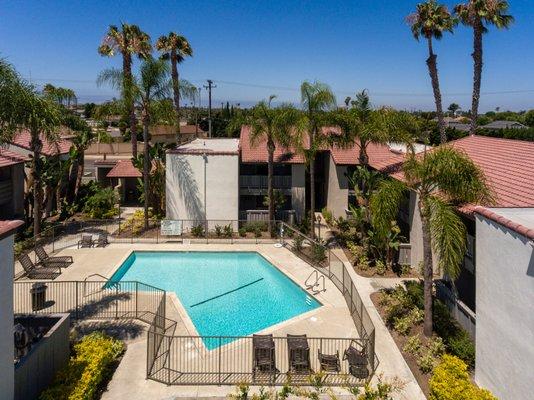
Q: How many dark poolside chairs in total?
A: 8